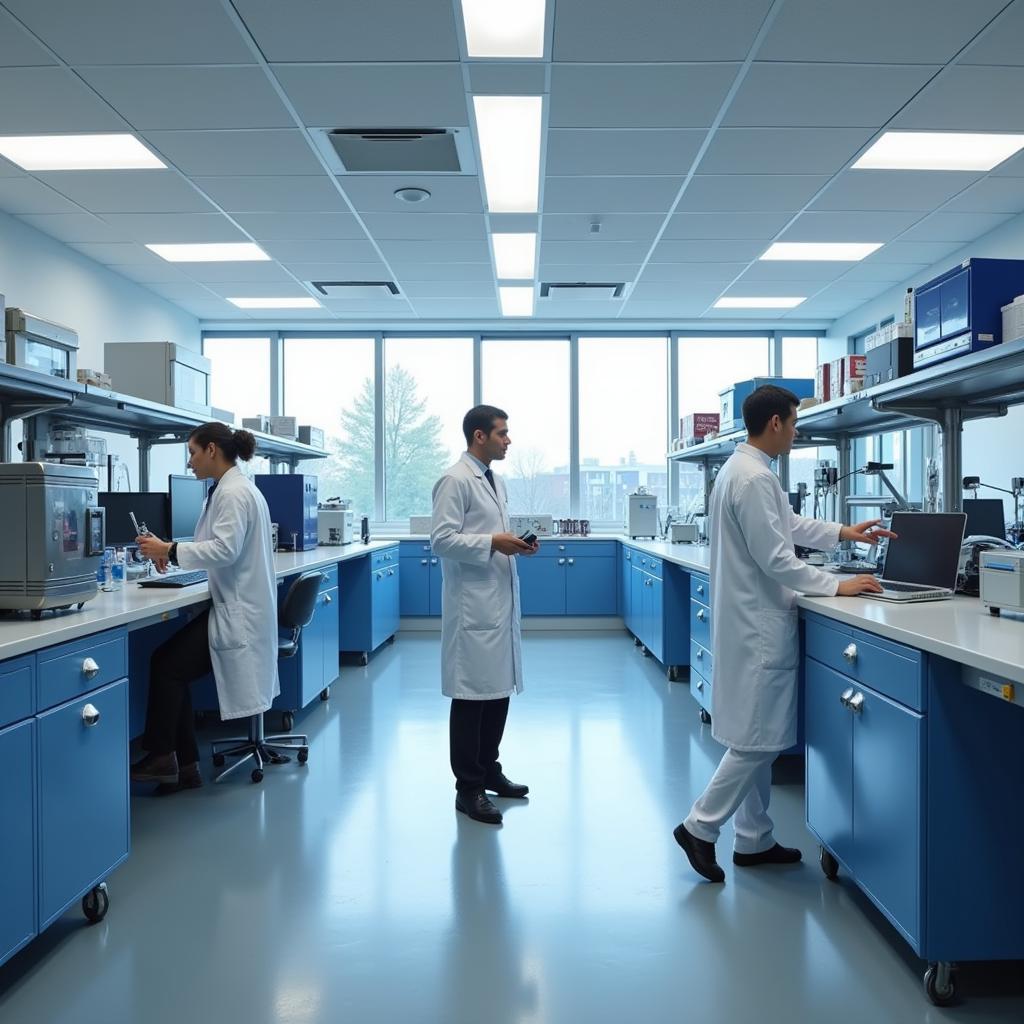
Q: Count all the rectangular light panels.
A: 10